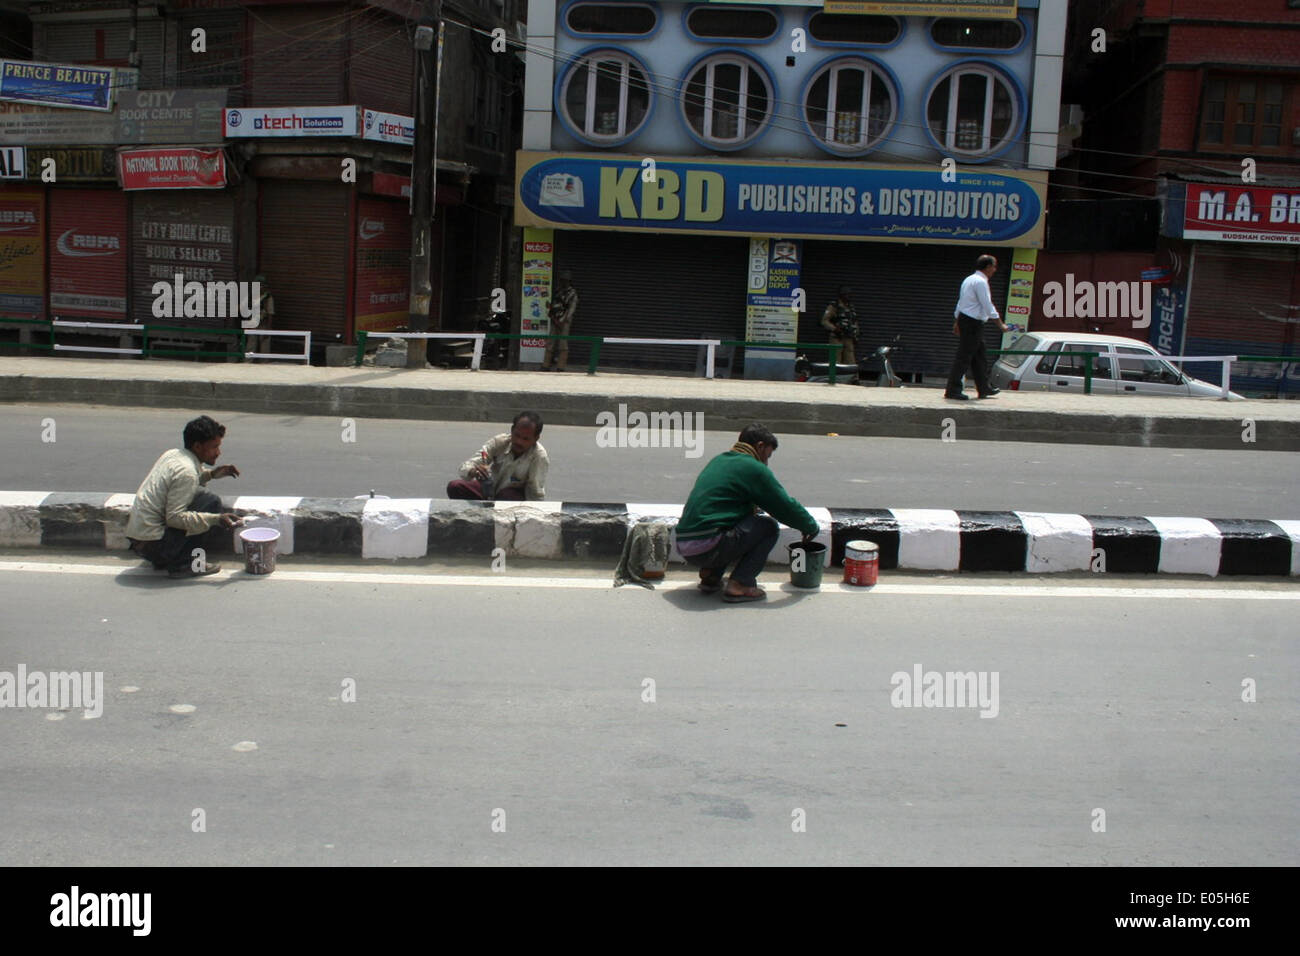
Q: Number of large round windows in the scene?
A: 4